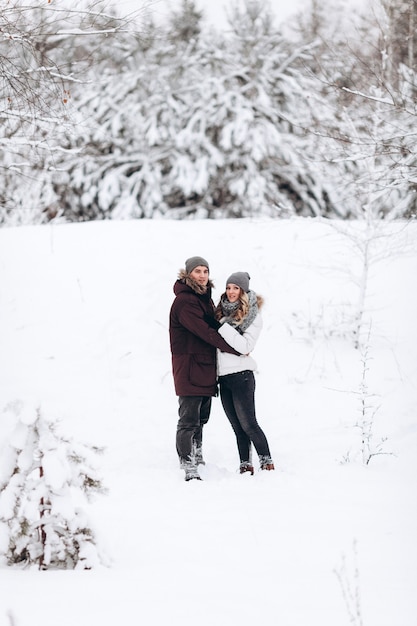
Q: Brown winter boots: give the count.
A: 2